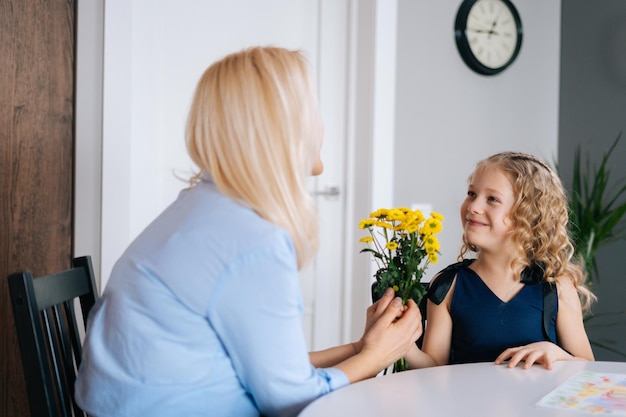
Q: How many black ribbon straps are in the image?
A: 2